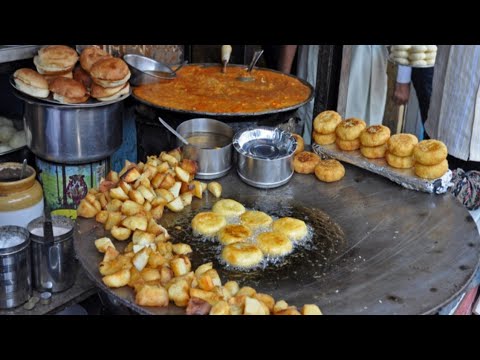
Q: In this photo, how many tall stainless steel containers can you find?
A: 2